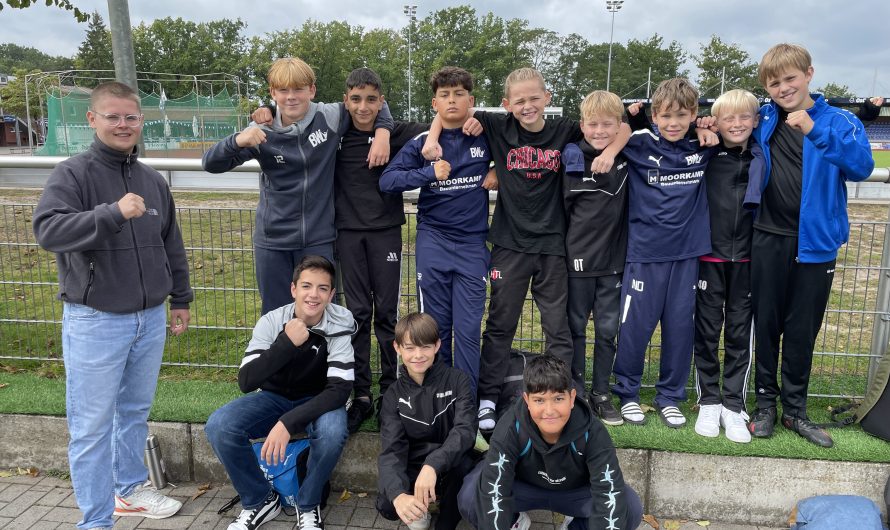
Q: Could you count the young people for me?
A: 12